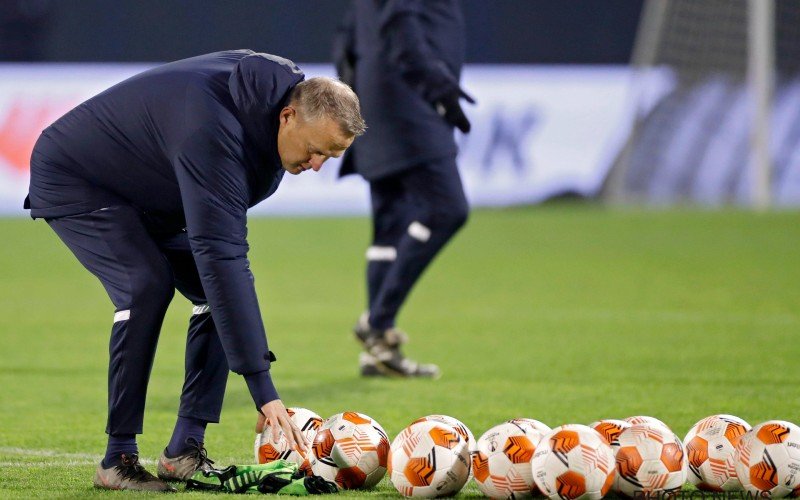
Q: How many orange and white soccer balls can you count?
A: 12